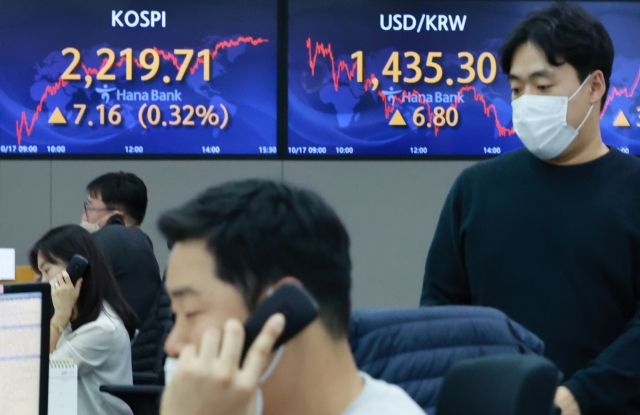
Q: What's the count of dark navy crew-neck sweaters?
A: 1